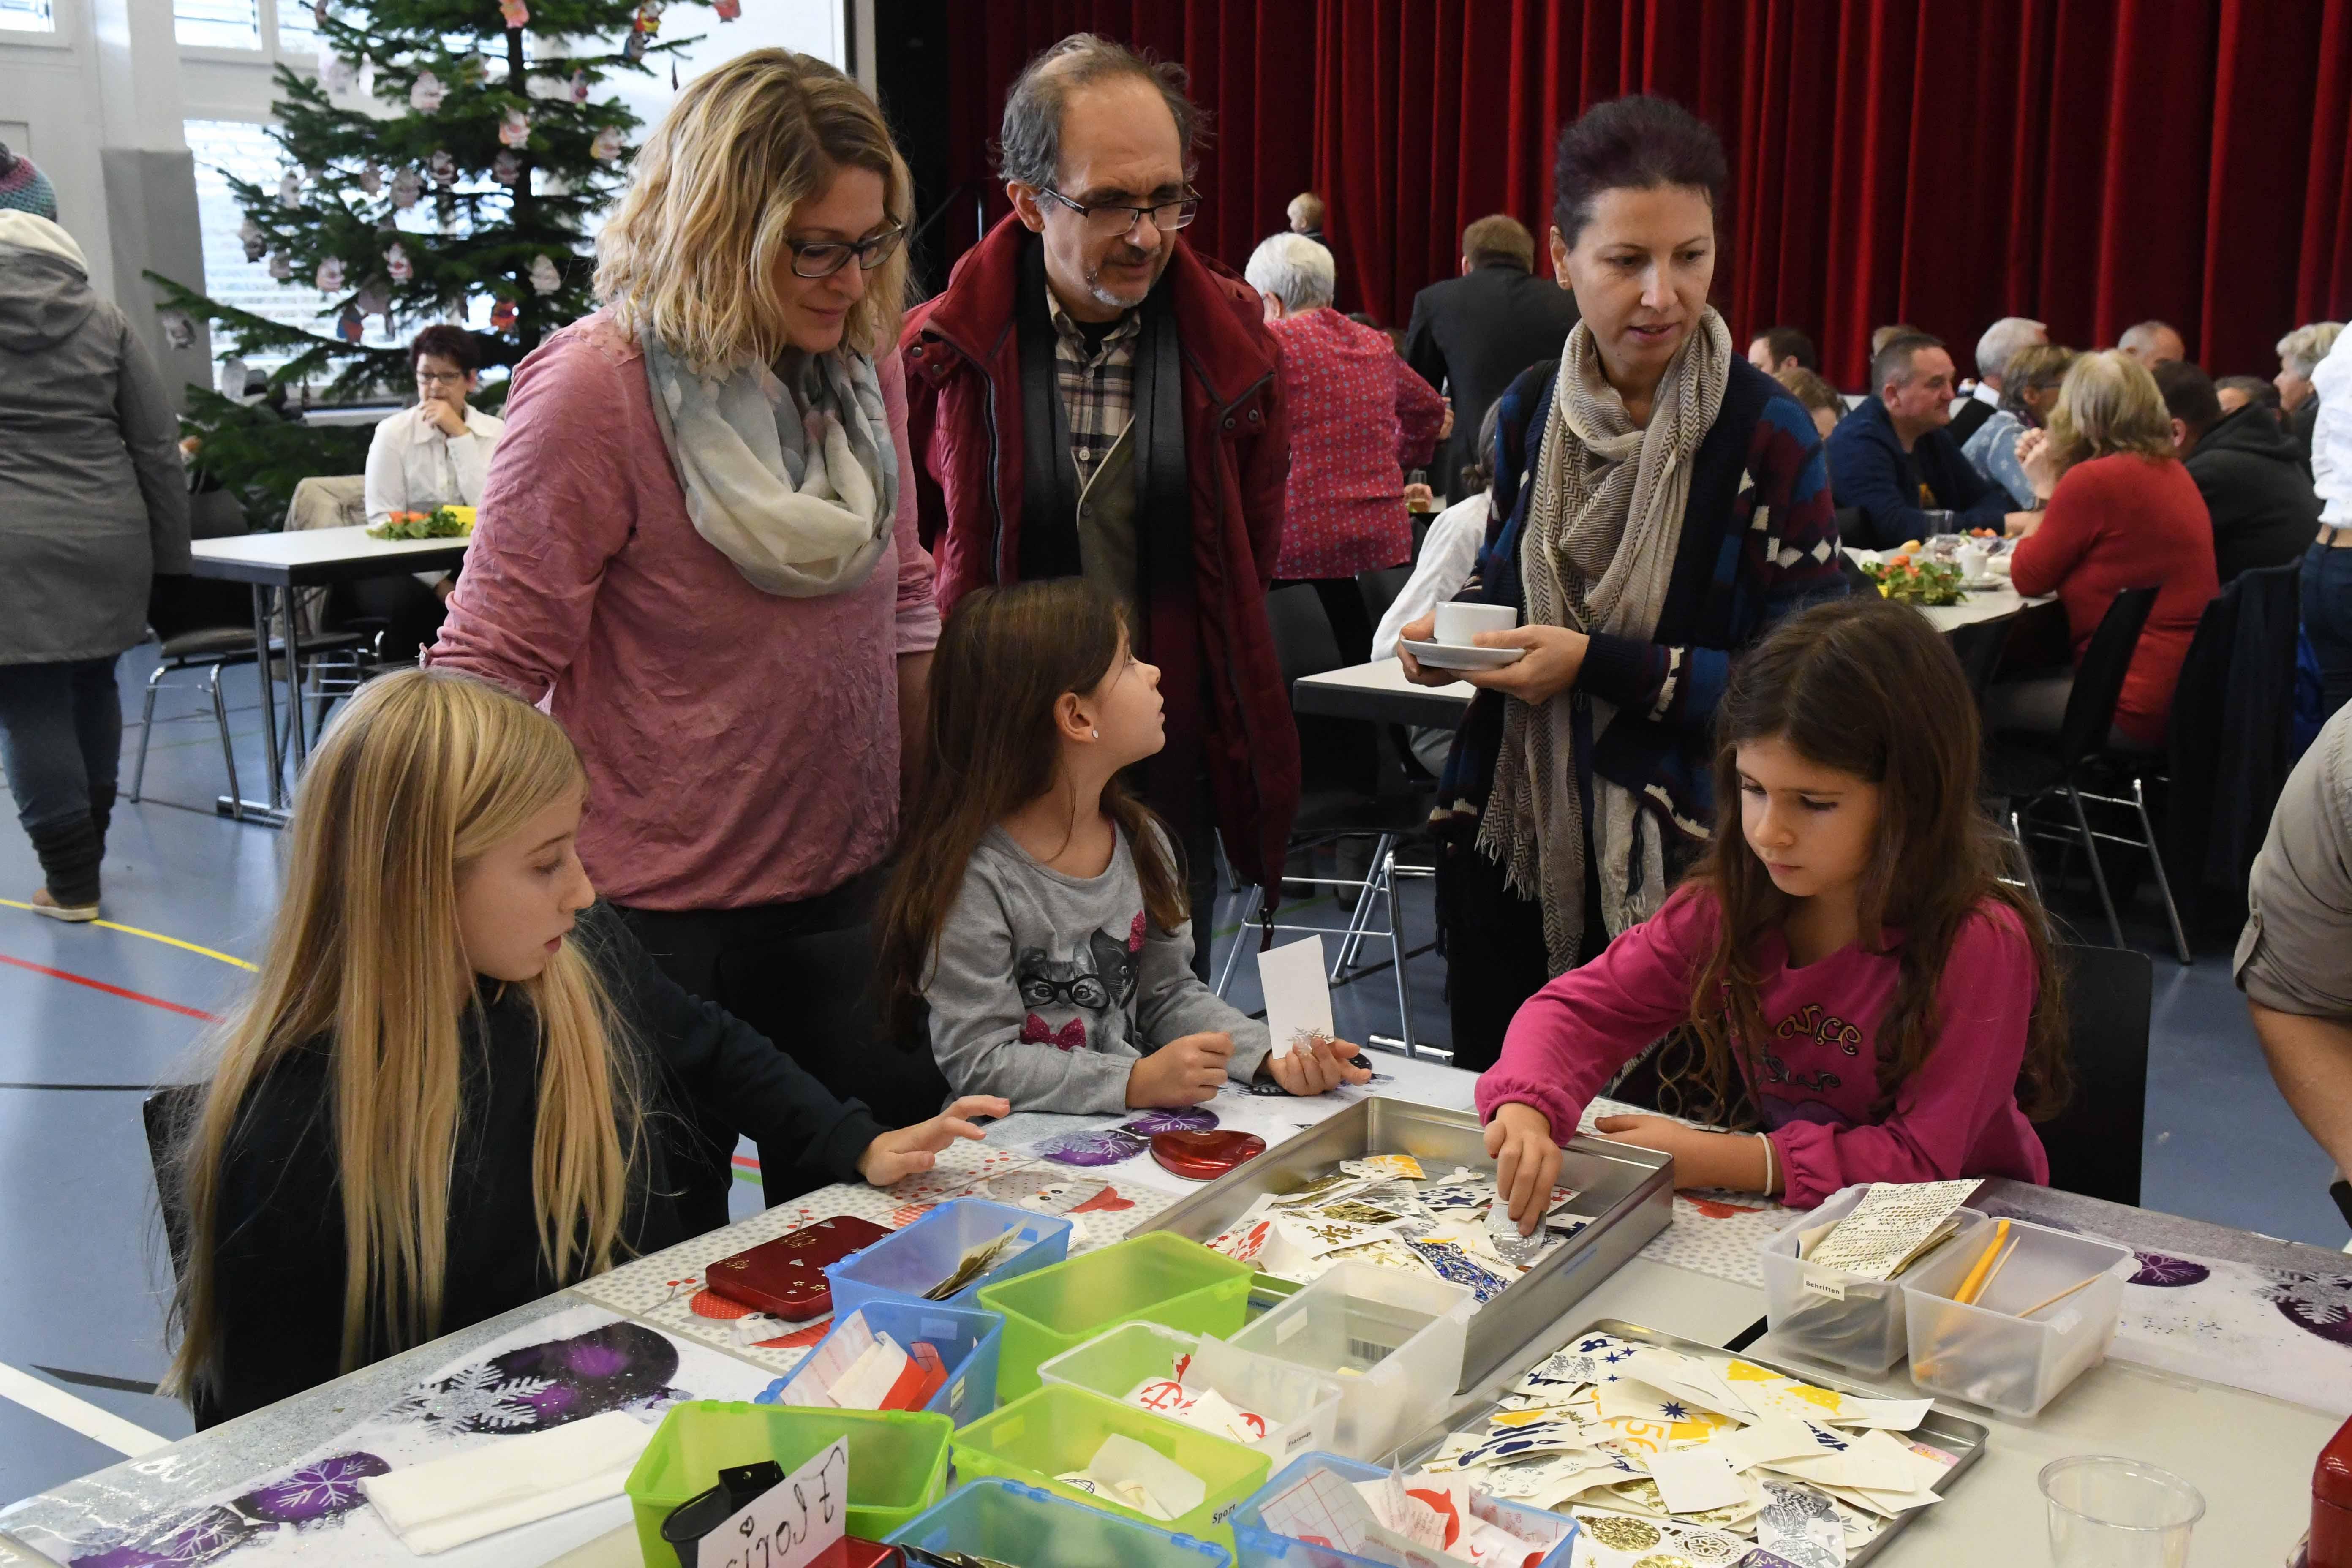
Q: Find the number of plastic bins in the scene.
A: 11